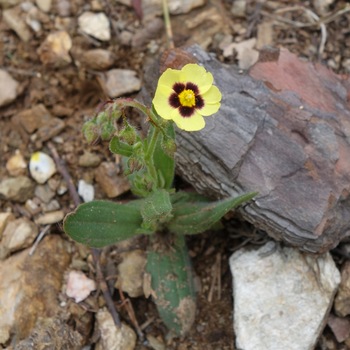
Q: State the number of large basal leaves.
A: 3